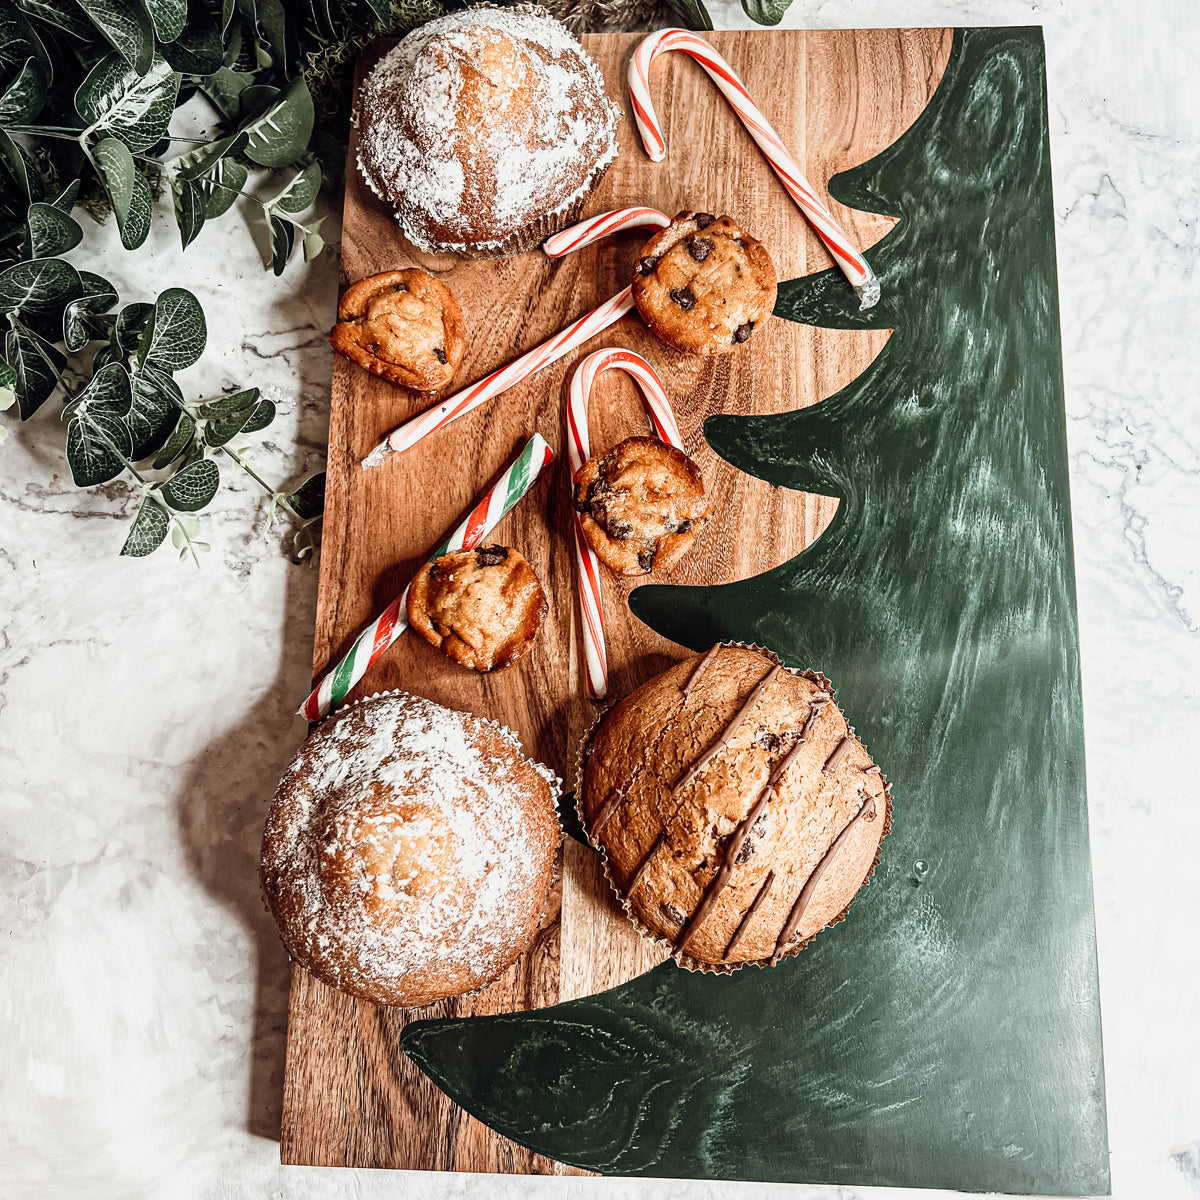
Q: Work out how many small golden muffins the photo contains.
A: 4